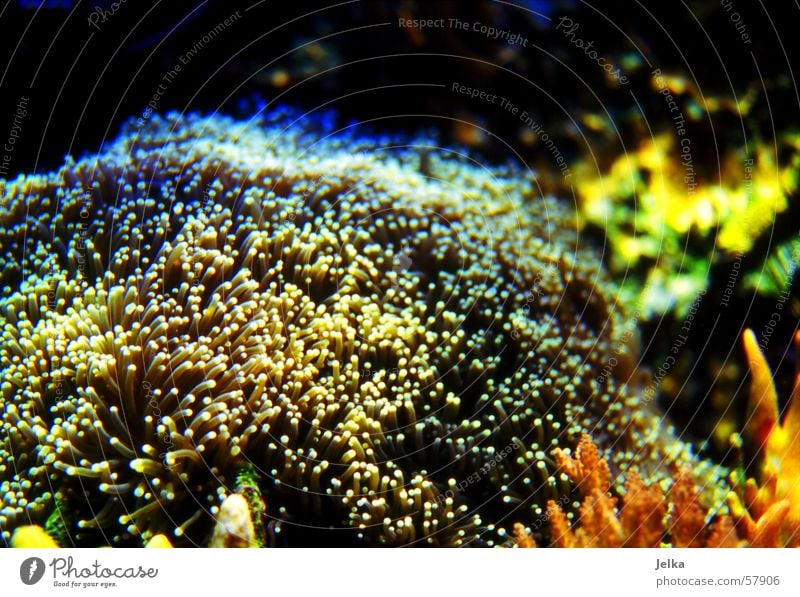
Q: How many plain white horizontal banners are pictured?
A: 1